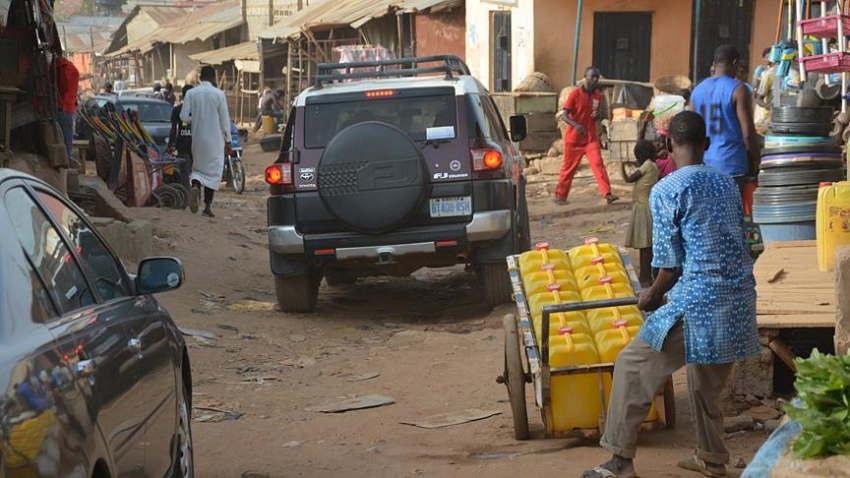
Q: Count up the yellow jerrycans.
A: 11